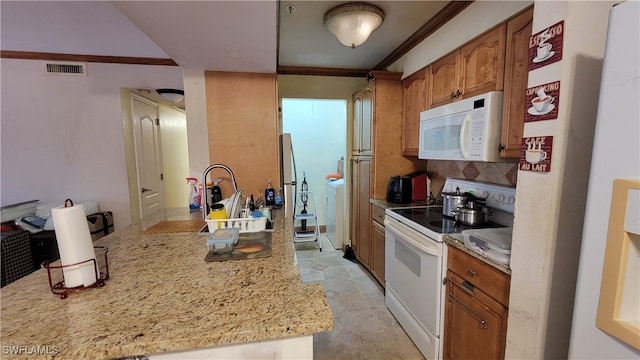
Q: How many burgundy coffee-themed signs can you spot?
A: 3